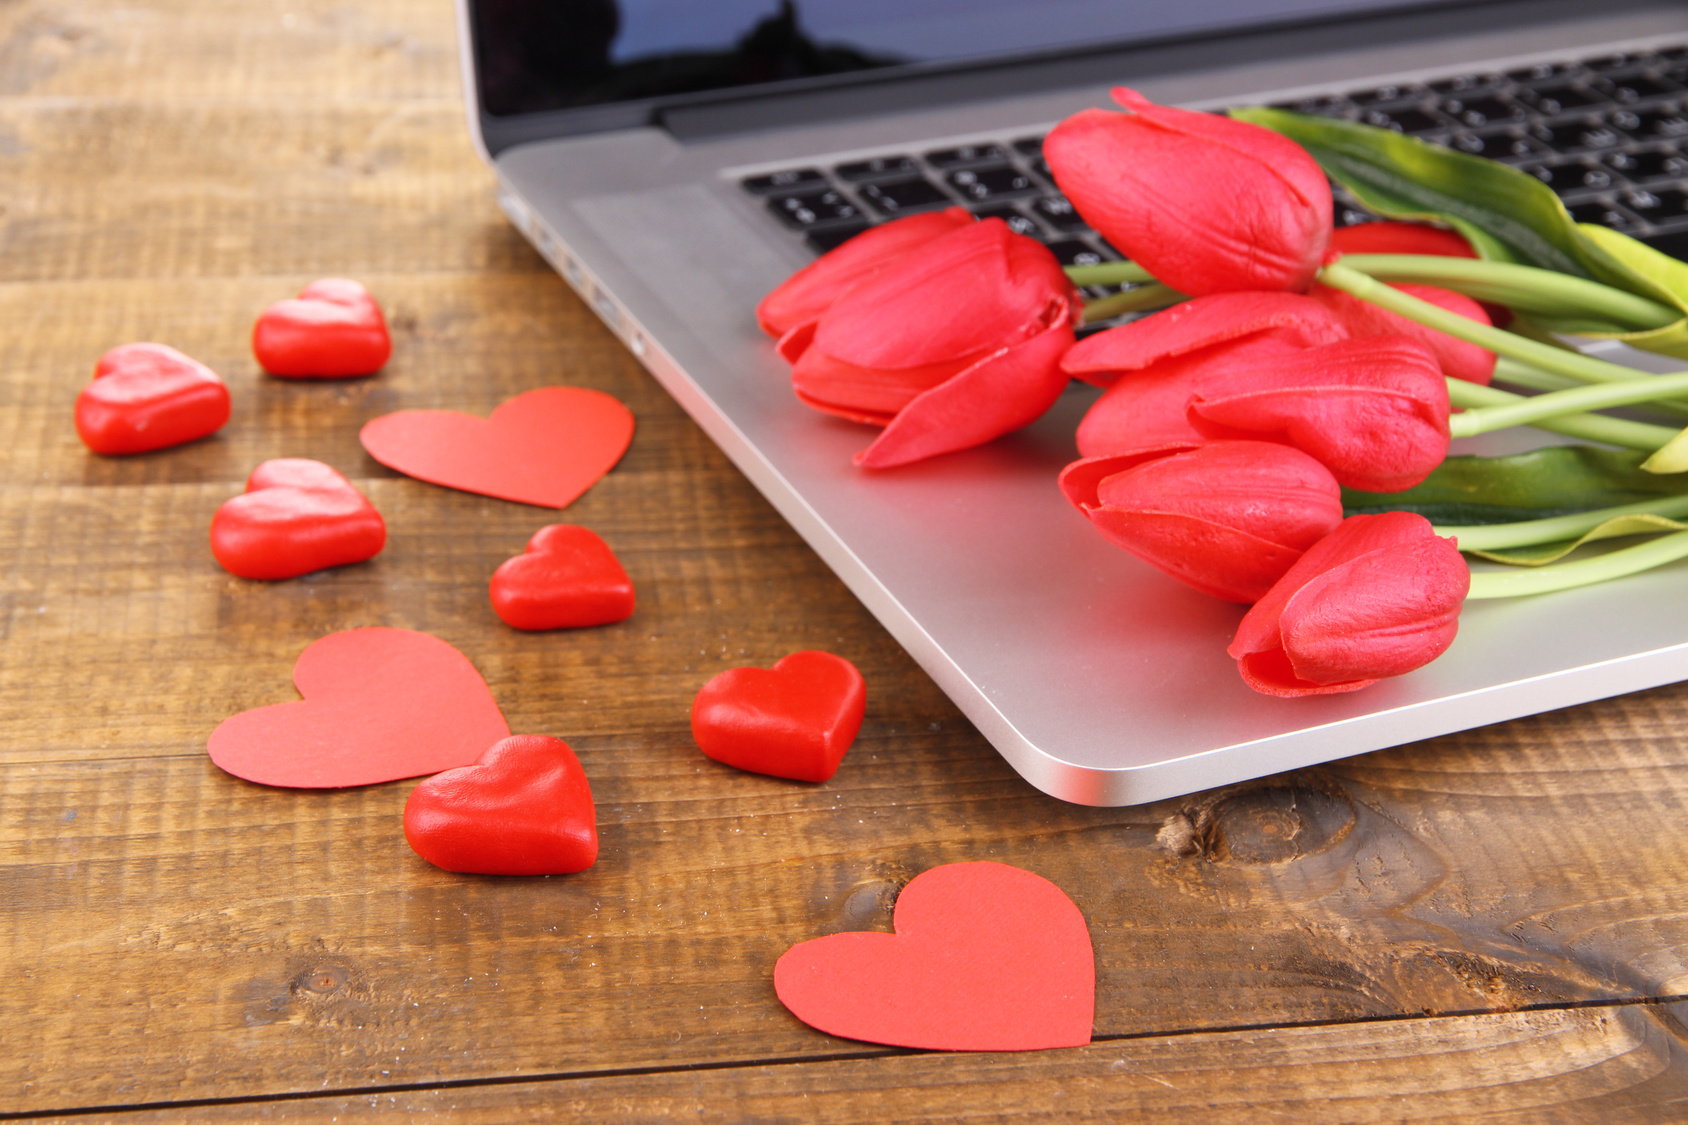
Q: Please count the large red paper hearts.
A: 3